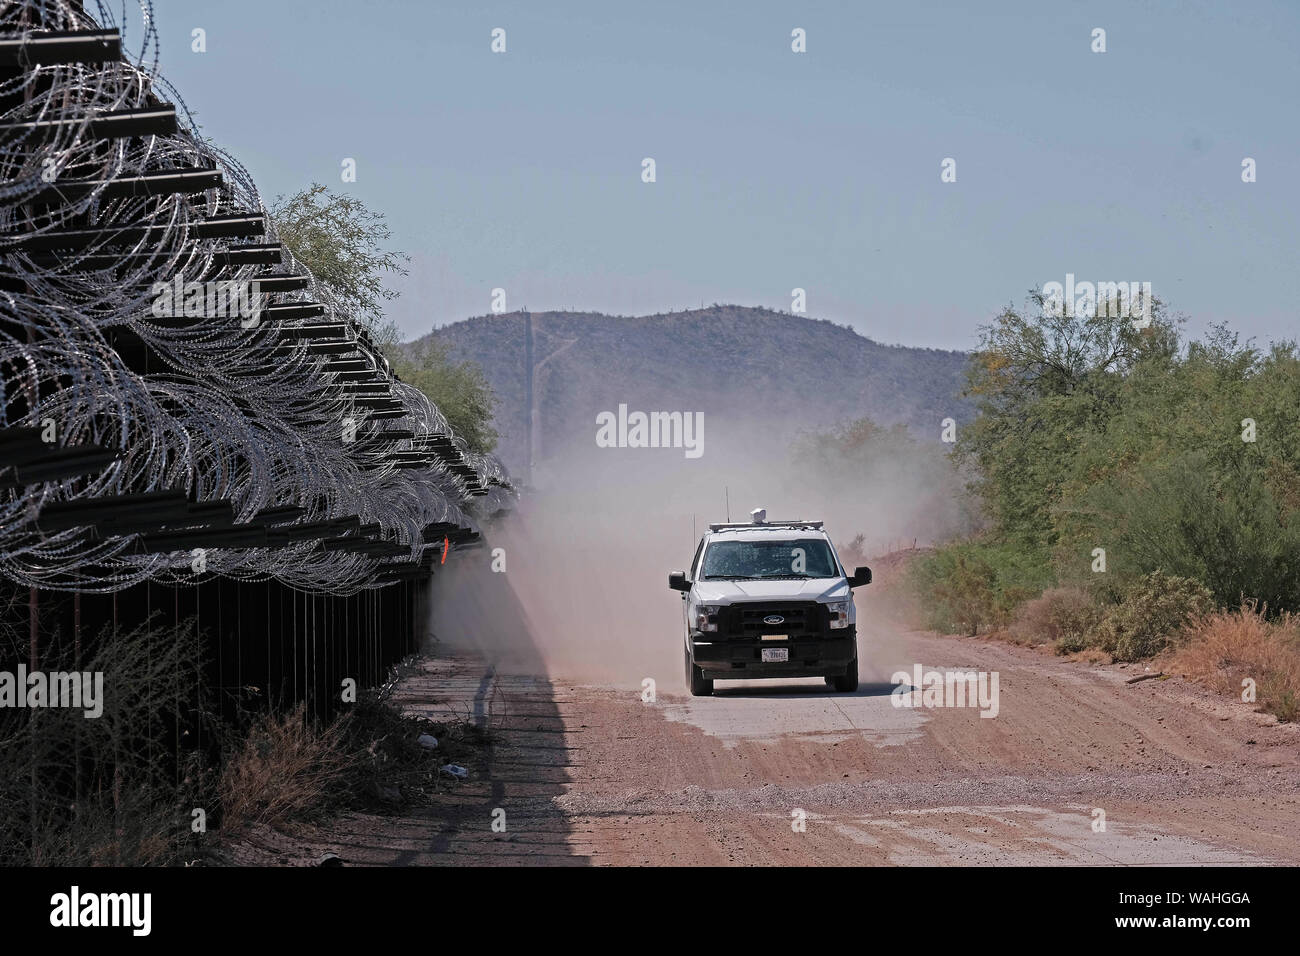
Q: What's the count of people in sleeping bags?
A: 0